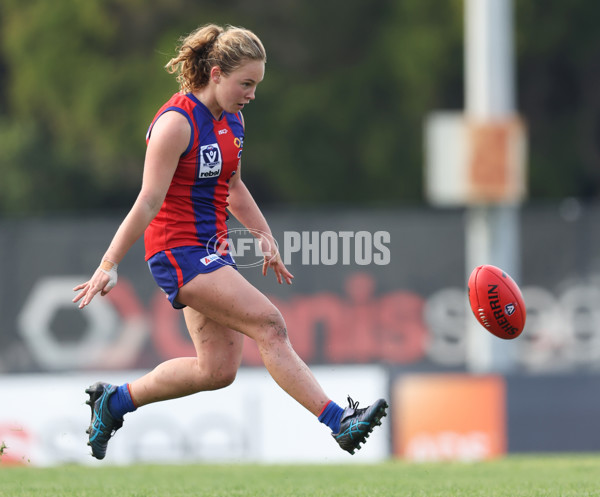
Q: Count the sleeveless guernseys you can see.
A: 1